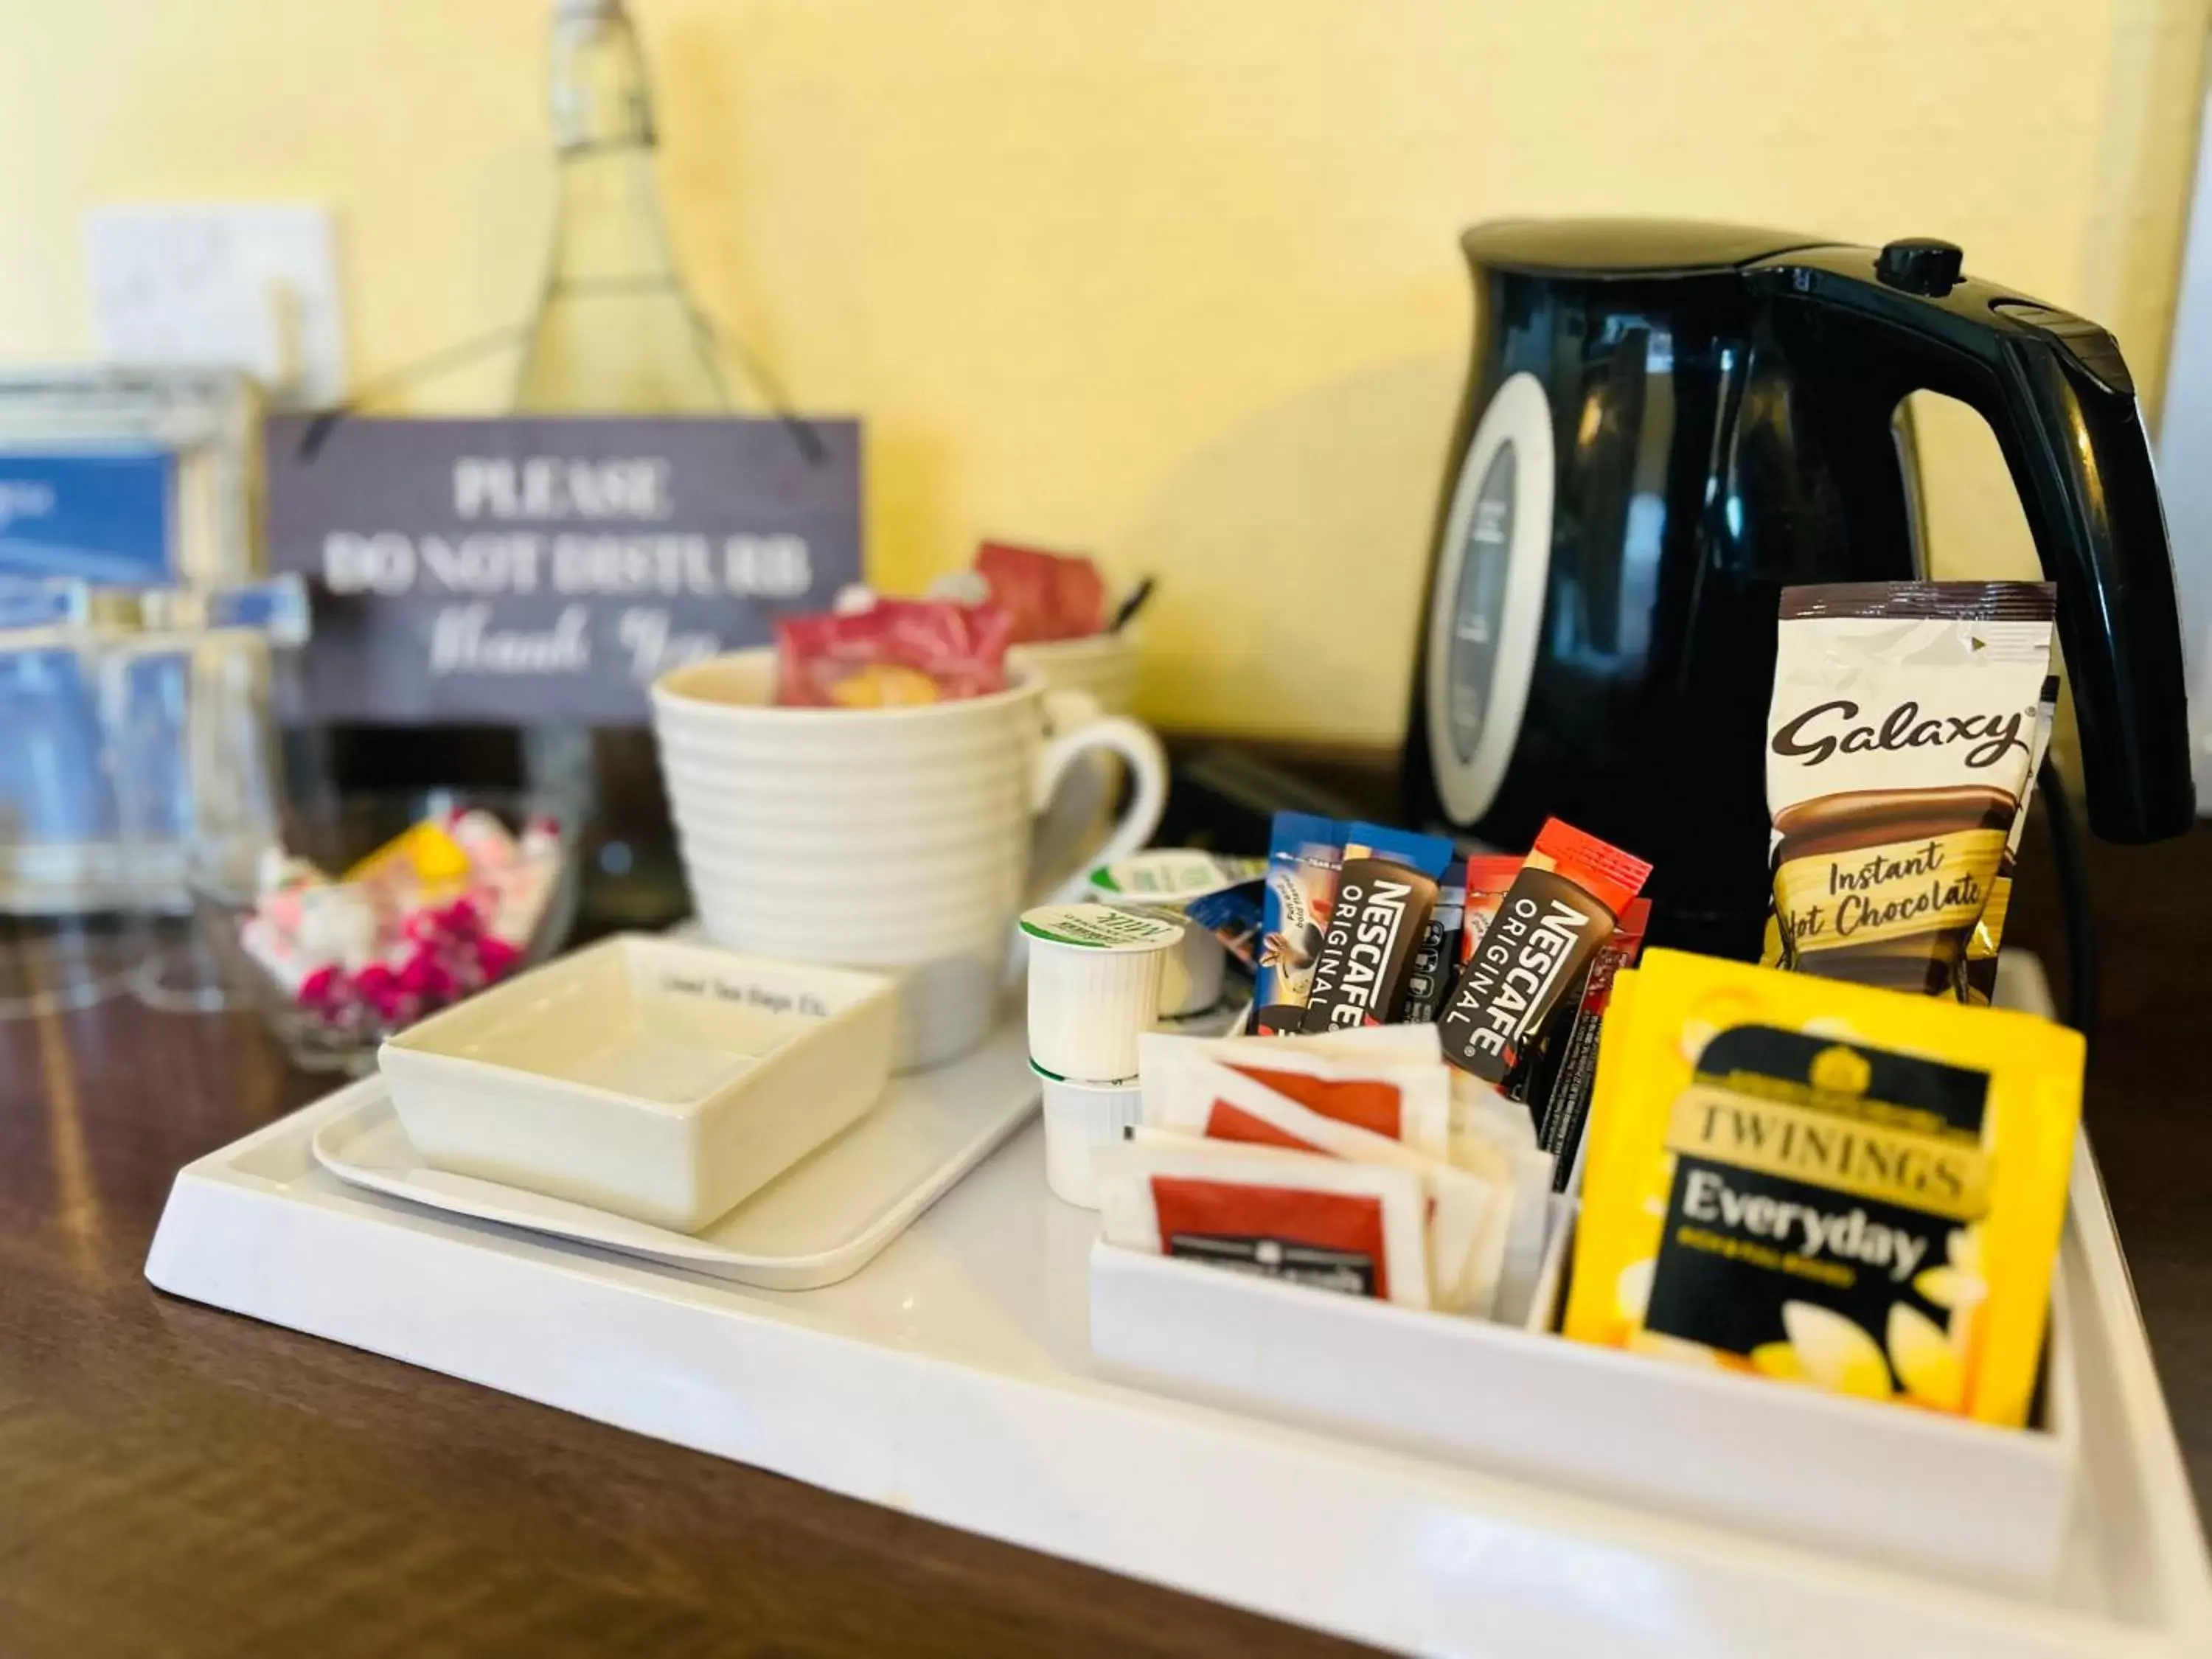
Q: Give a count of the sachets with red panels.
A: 3